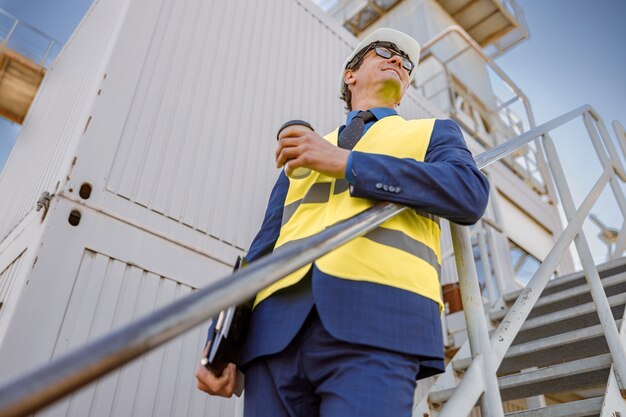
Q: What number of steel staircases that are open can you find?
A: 1